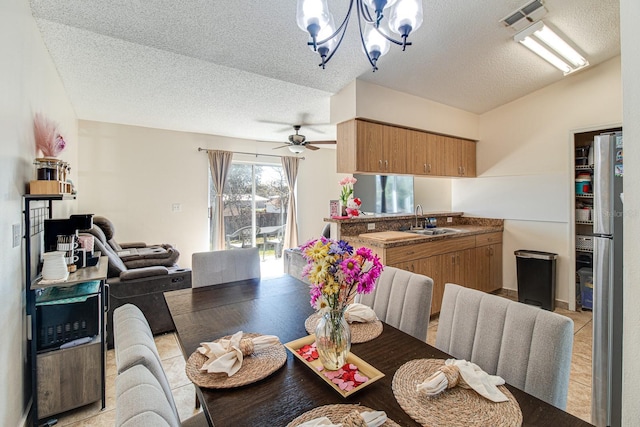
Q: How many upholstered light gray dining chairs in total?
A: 5